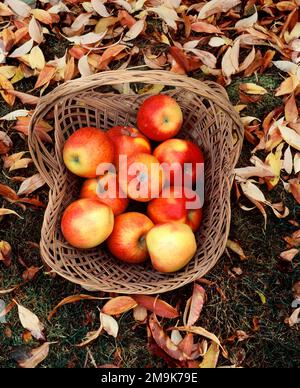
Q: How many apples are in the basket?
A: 11